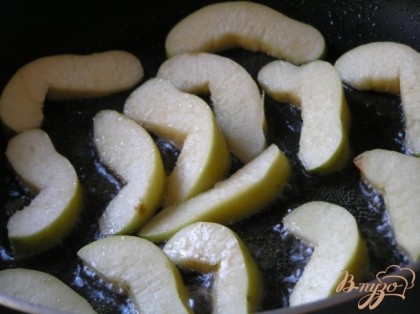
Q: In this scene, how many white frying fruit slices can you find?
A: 14